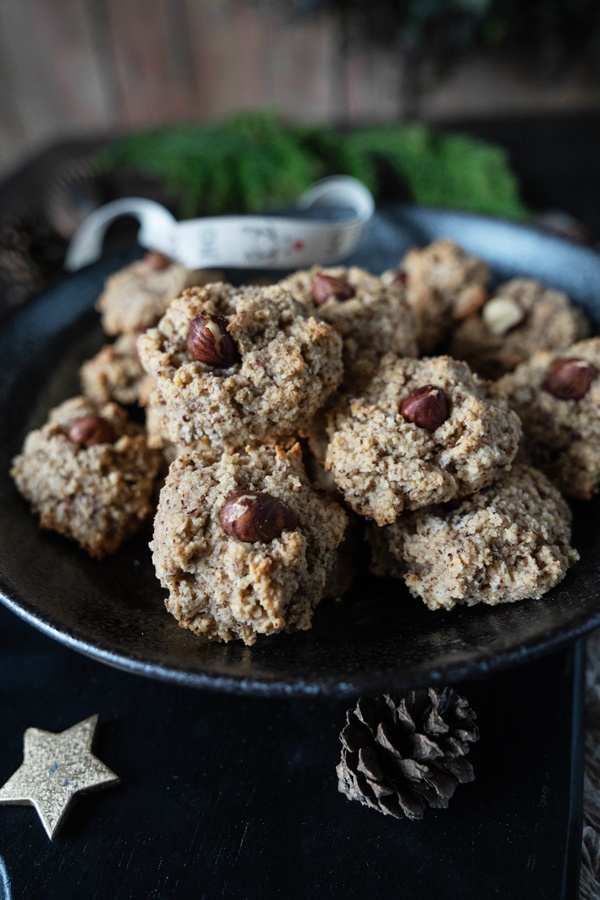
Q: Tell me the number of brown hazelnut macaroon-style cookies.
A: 11